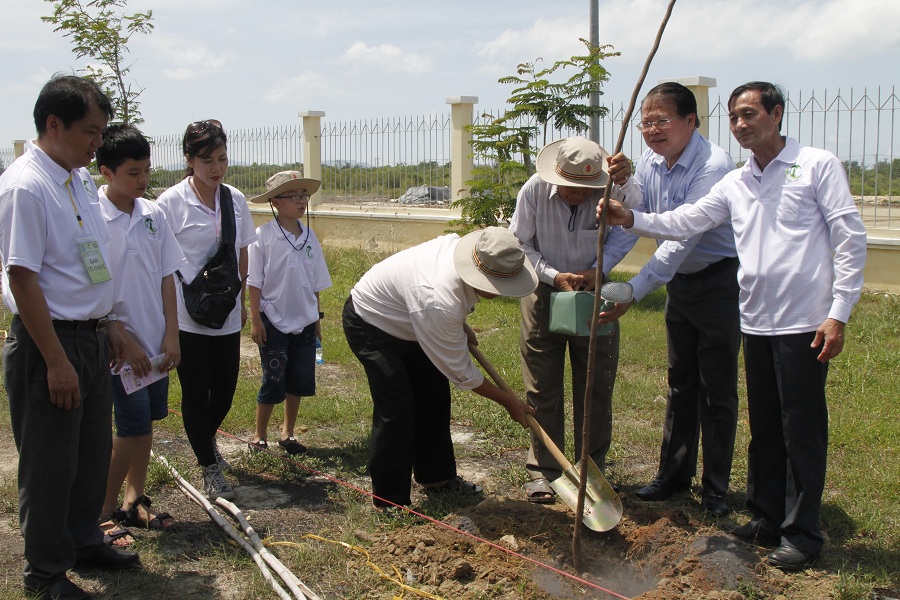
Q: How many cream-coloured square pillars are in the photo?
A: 4